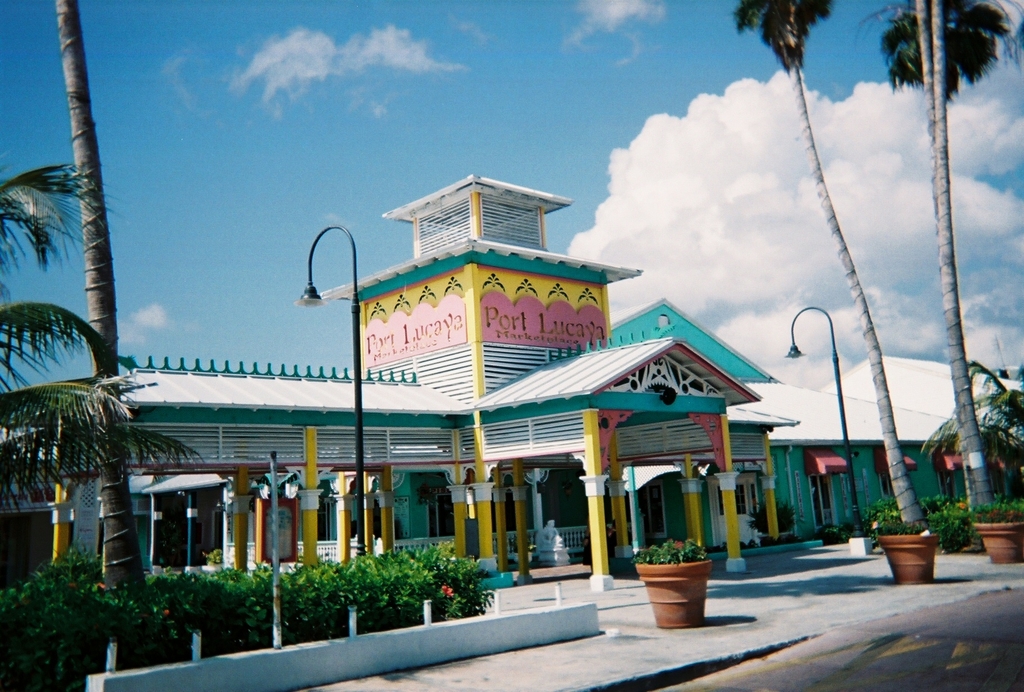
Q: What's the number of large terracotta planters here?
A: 3